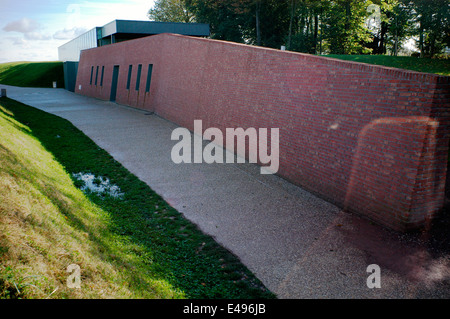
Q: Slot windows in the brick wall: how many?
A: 6